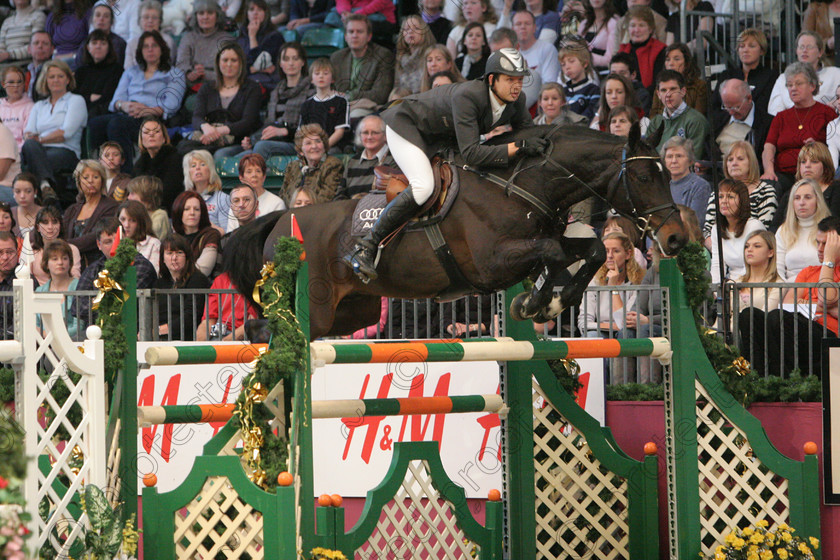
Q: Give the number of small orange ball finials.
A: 7